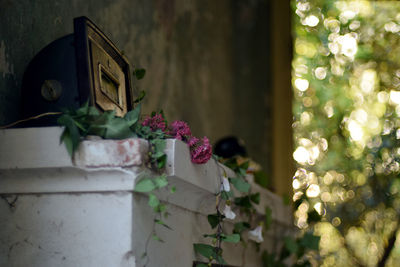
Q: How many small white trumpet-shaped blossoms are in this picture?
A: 3